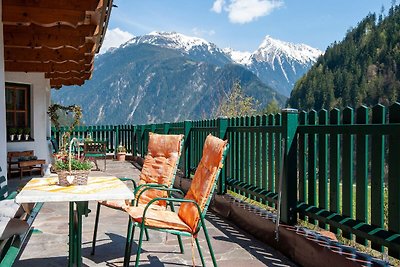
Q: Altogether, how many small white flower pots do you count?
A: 3